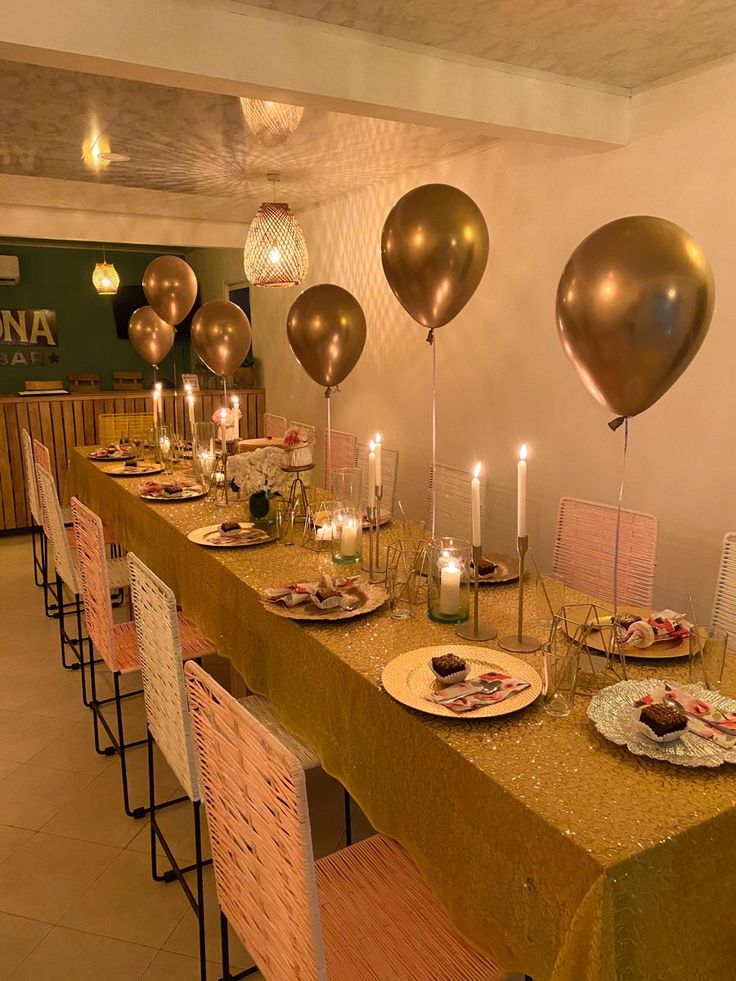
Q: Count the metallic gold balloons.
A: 6